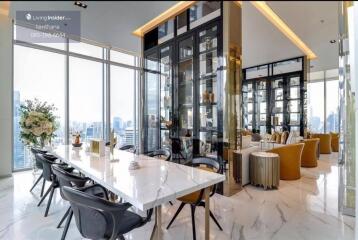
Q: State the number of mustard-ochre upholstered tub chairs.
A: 4